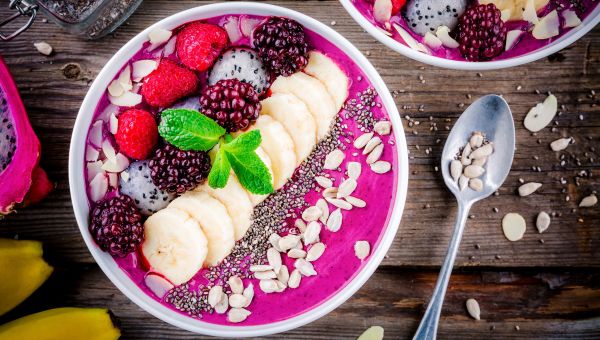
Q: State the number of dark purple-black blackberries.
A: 5